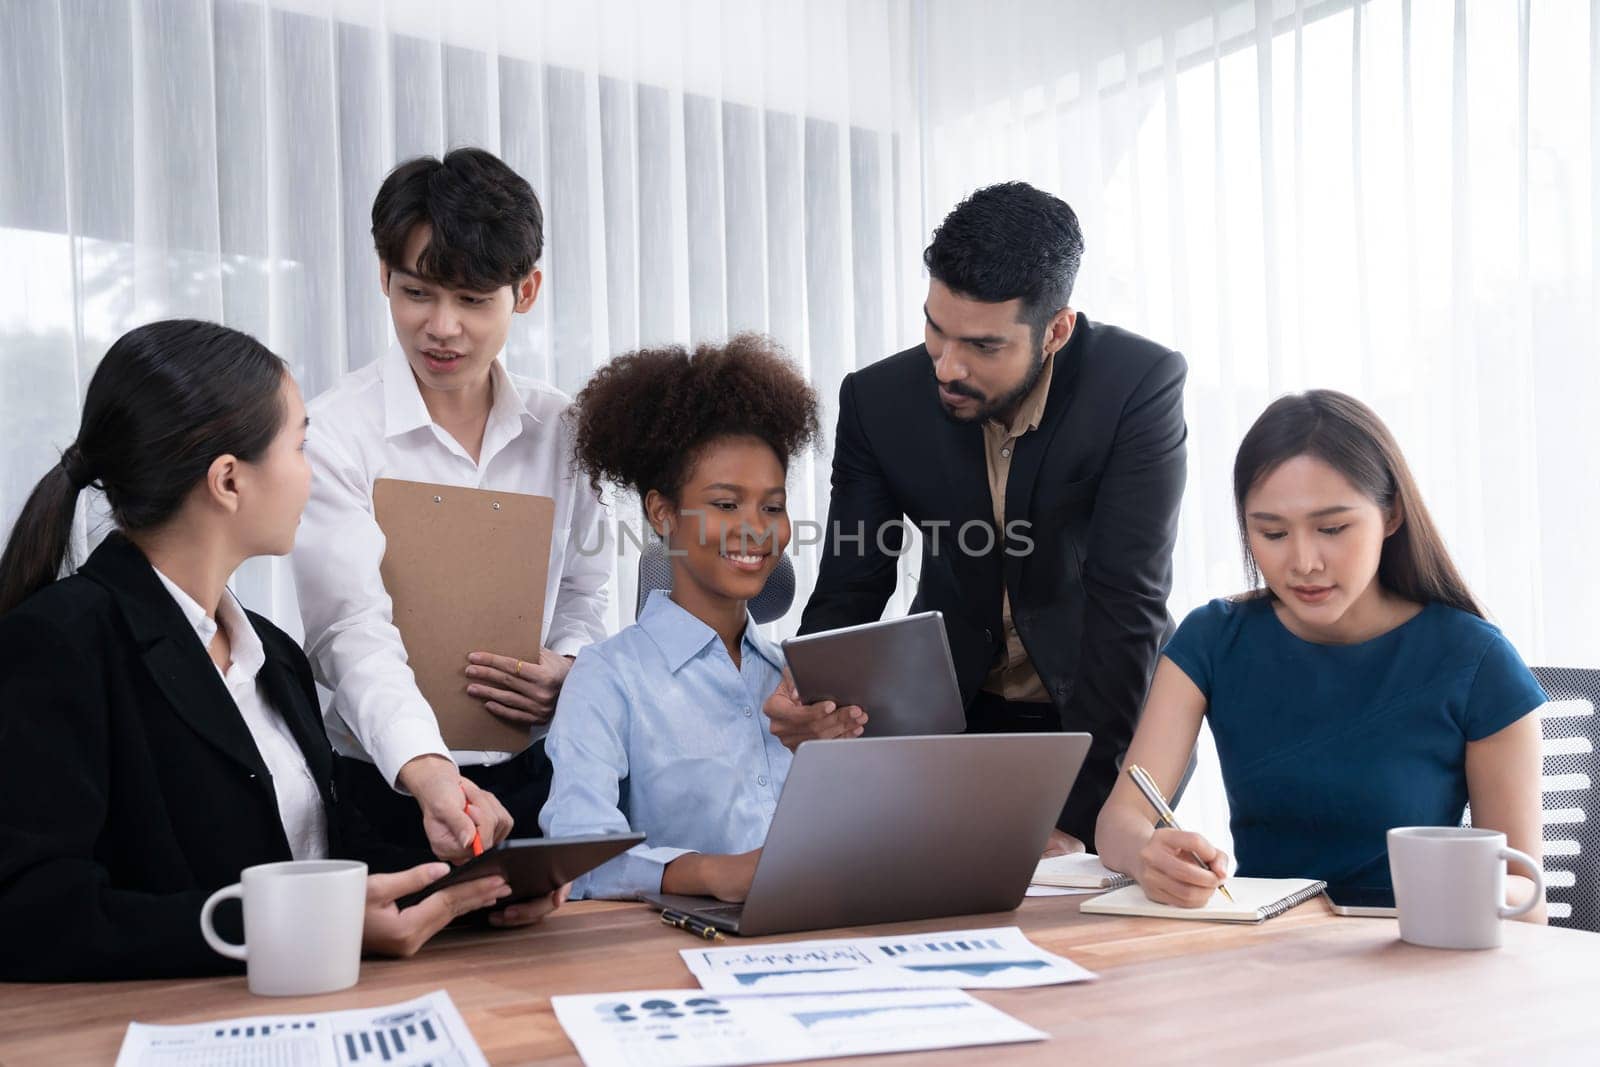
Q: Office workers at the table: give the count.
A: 5